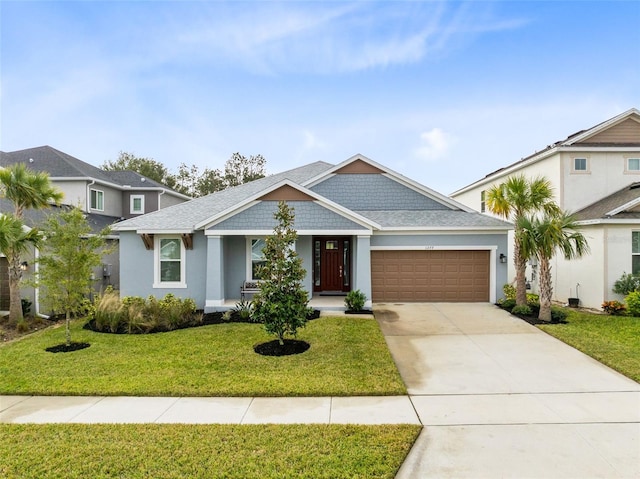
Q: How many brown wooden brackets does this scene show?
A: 2